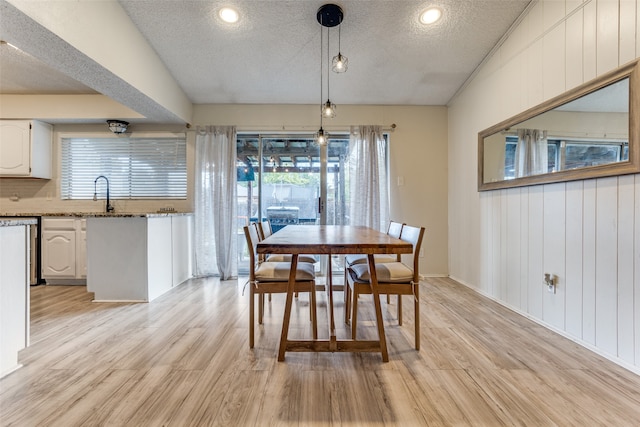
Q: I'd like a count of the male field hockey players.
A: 0